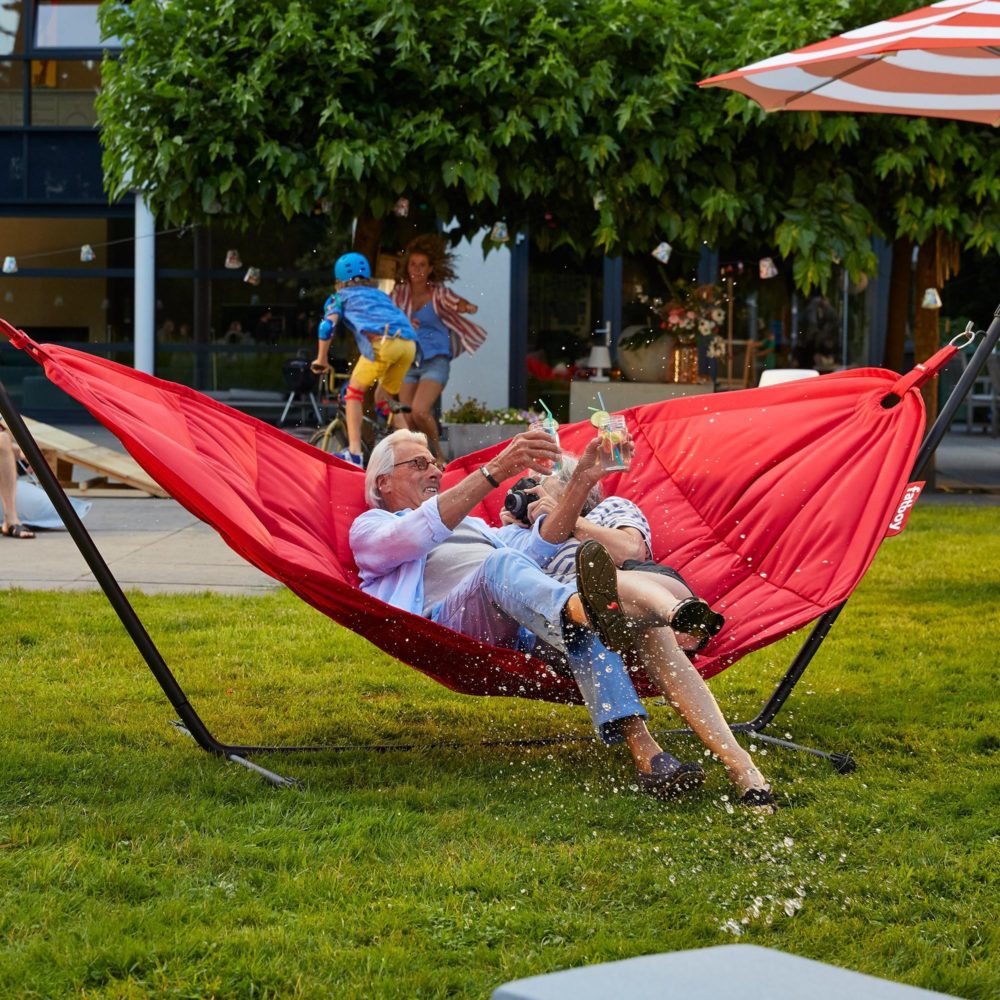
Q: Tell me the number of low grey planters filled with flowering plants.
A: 1